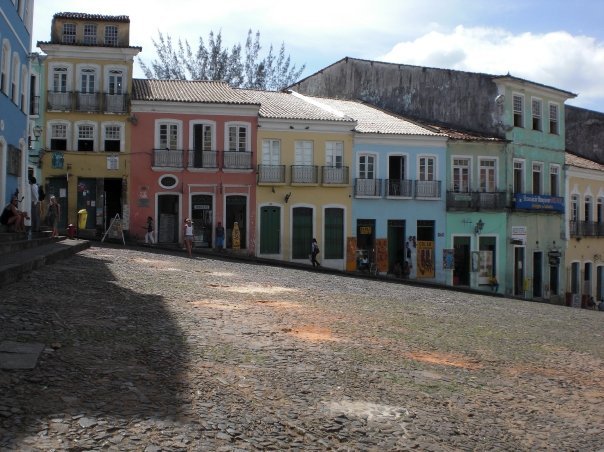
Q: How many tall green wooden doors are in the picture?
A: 3